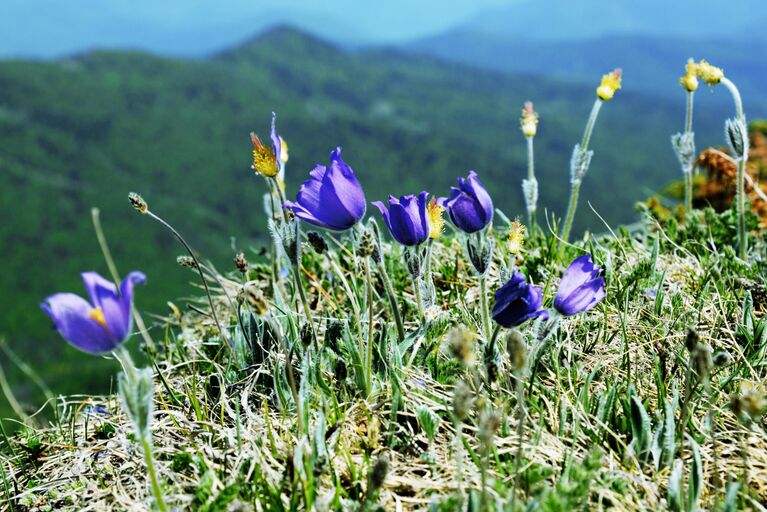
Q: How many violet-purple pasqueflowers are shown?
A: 6